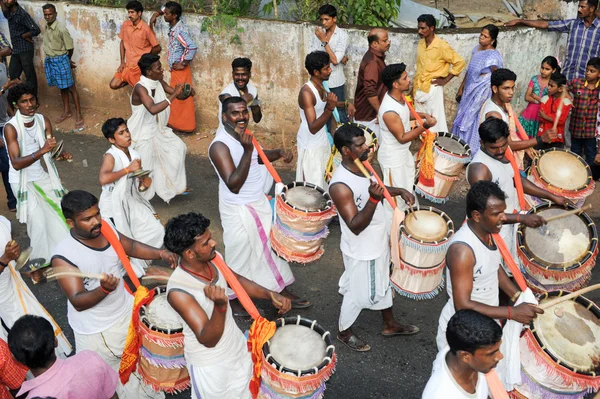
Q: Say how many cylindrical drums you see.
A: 9